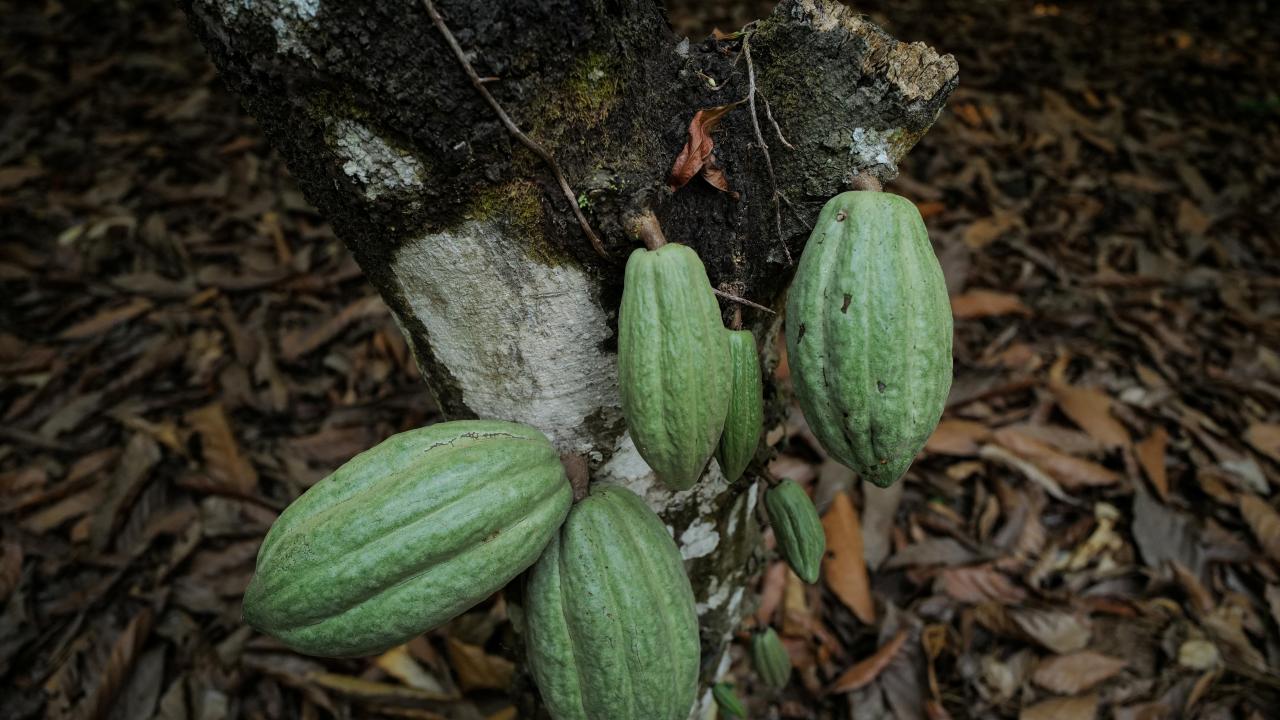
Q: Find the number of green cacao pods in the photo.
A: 8